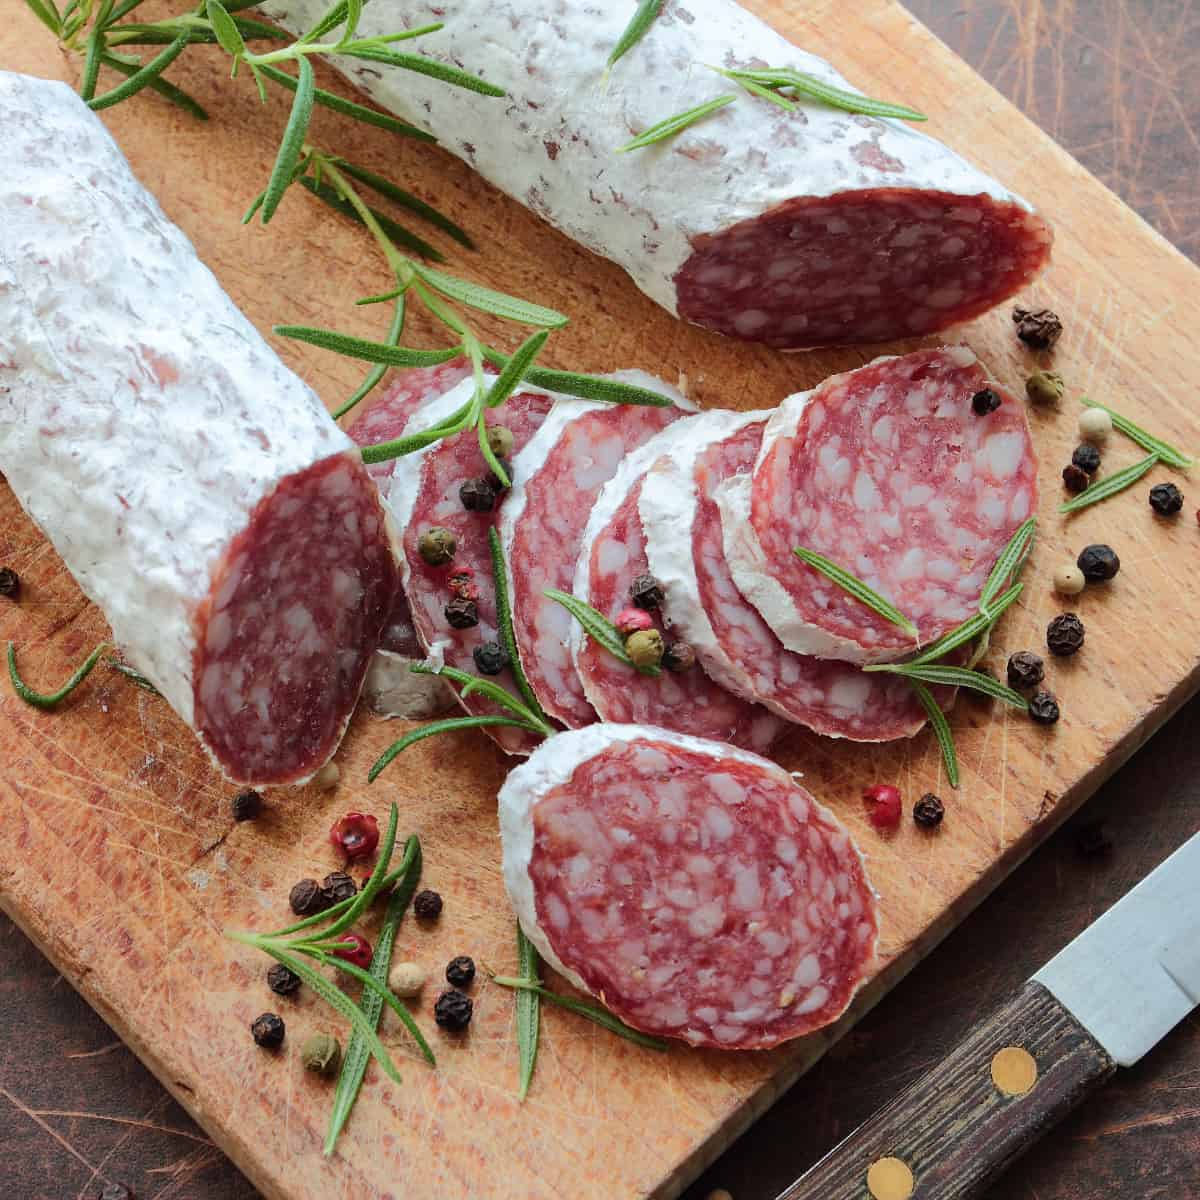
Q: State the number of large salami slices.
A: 7